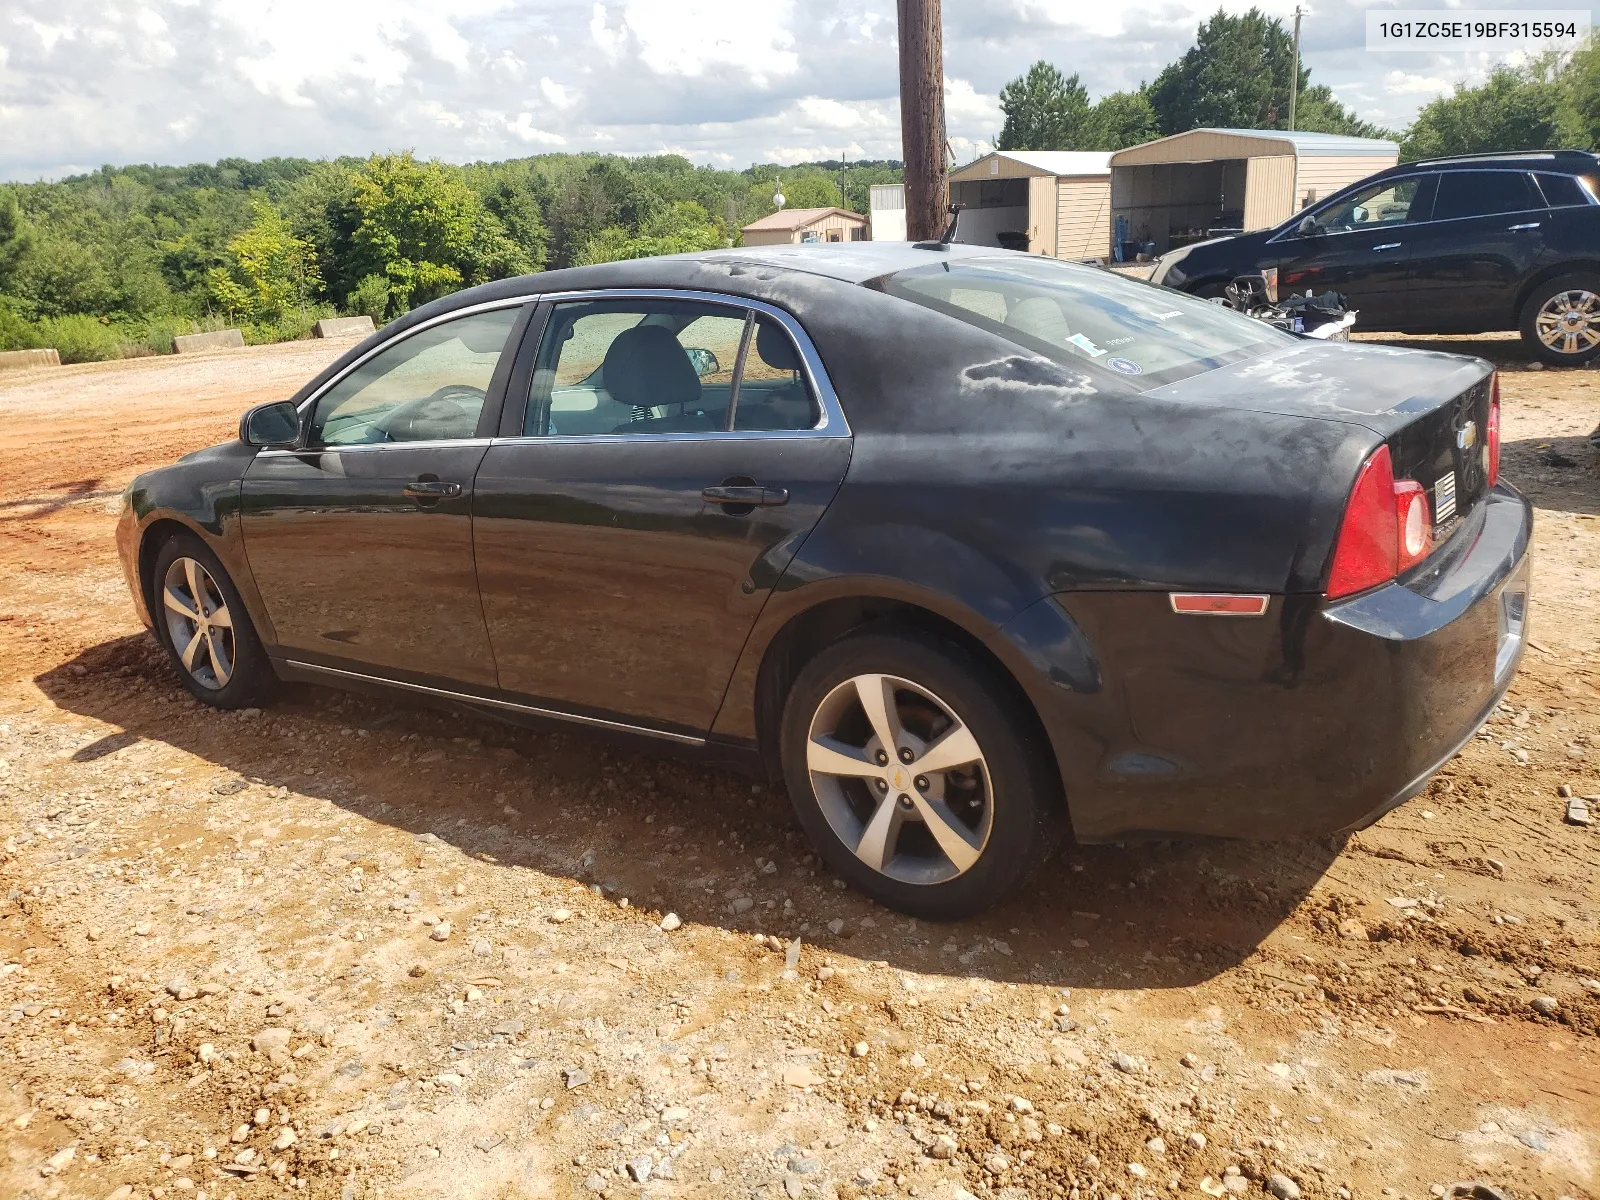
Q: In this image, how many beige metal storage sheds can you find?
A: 2